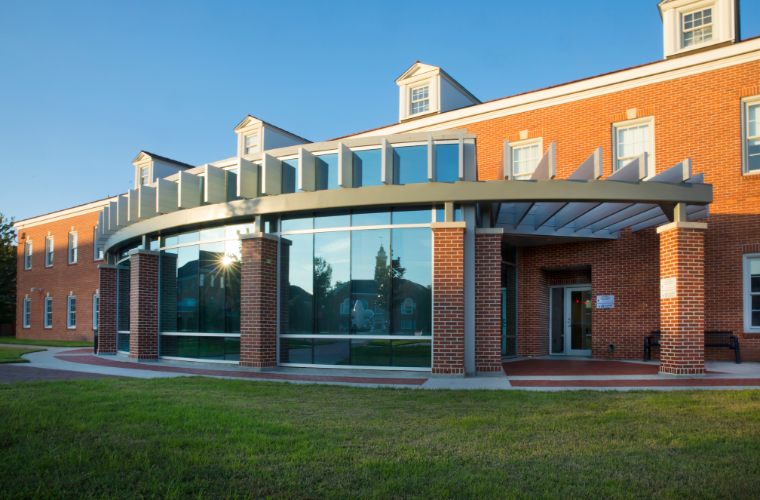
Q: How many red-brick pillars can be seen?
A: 6